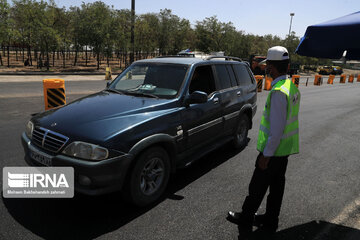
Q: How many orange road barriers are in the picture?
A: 9